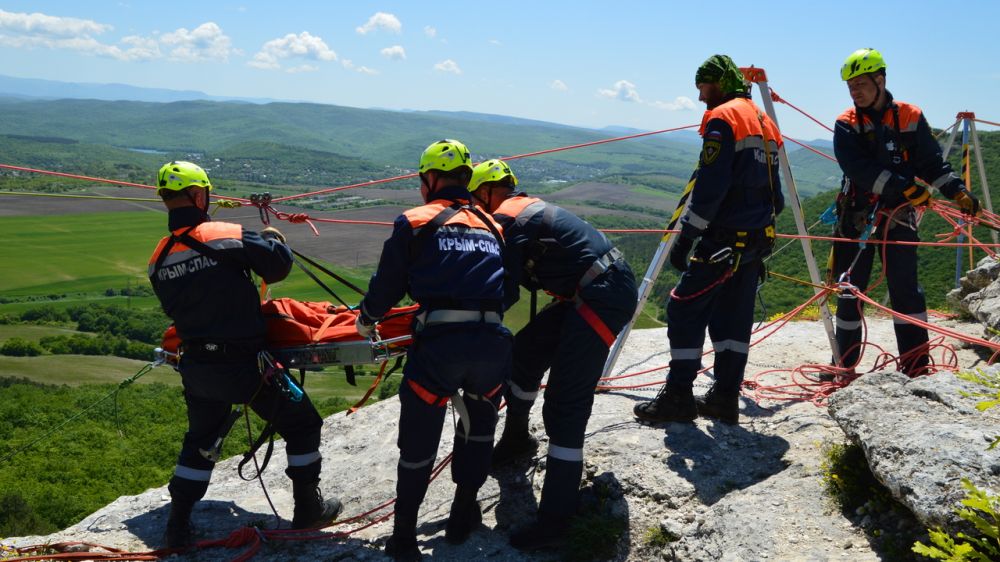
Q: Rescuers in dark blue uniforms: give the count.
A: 5